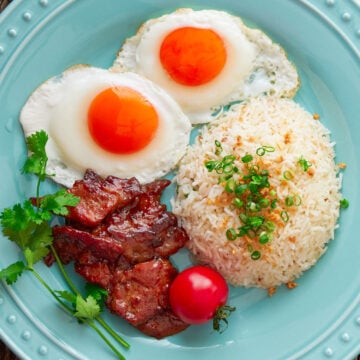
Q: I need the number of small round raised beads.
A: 14